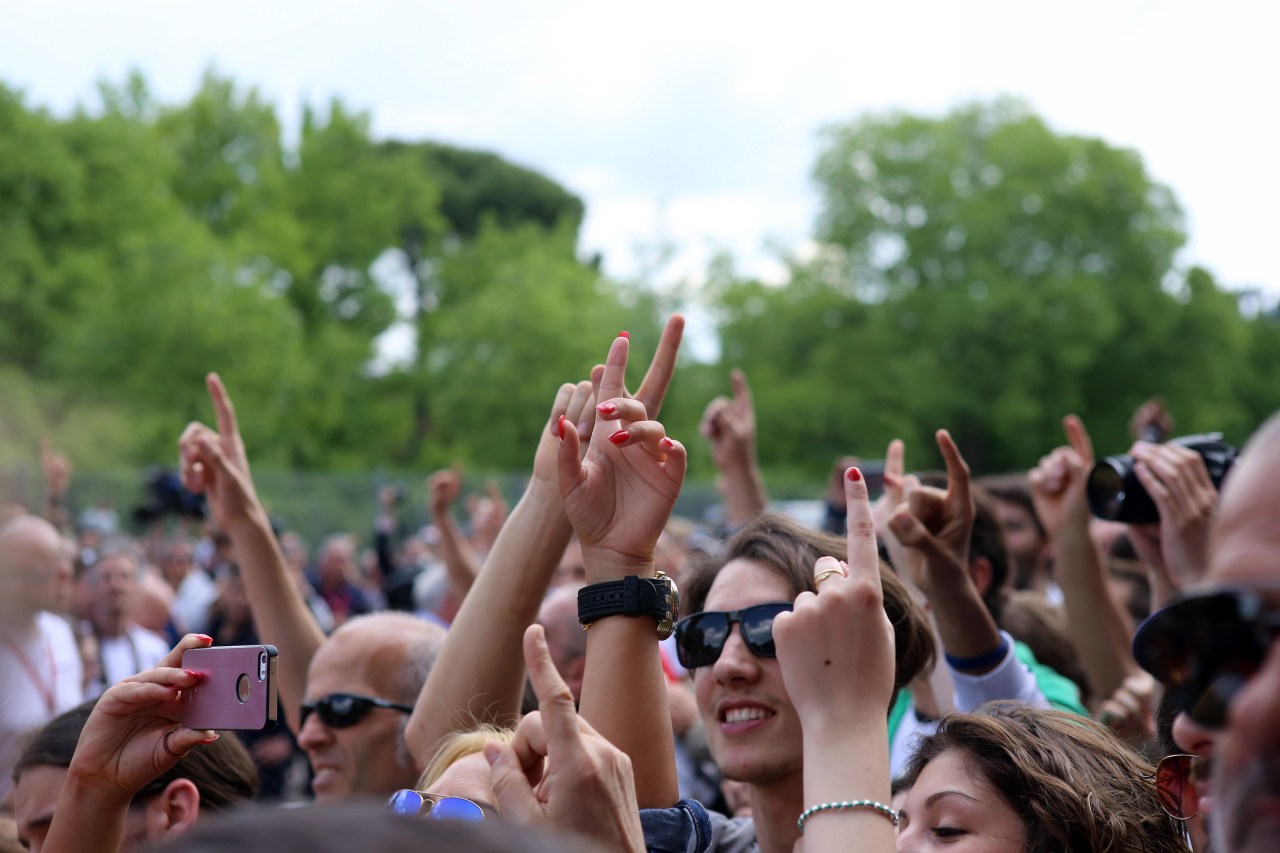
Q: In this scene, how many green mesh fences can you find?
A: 1